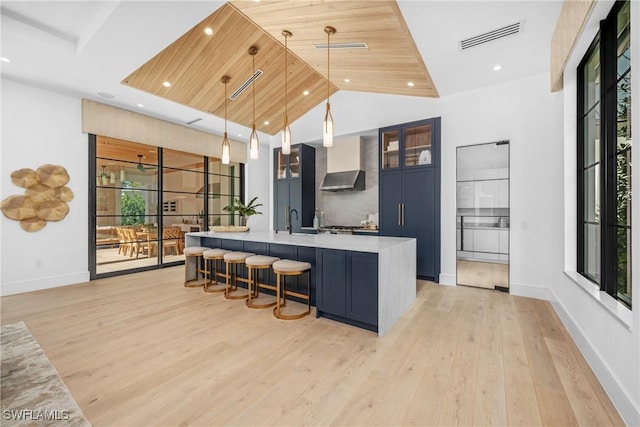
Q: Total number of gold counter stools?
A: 5